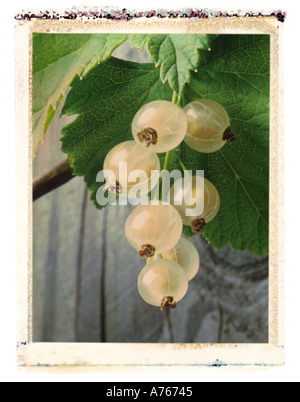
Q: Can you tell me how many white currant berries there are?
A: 7